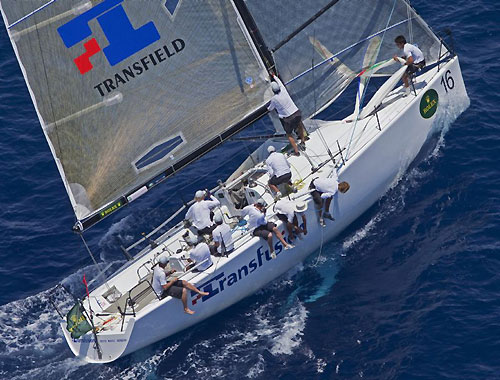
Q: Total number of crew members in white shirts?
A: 10